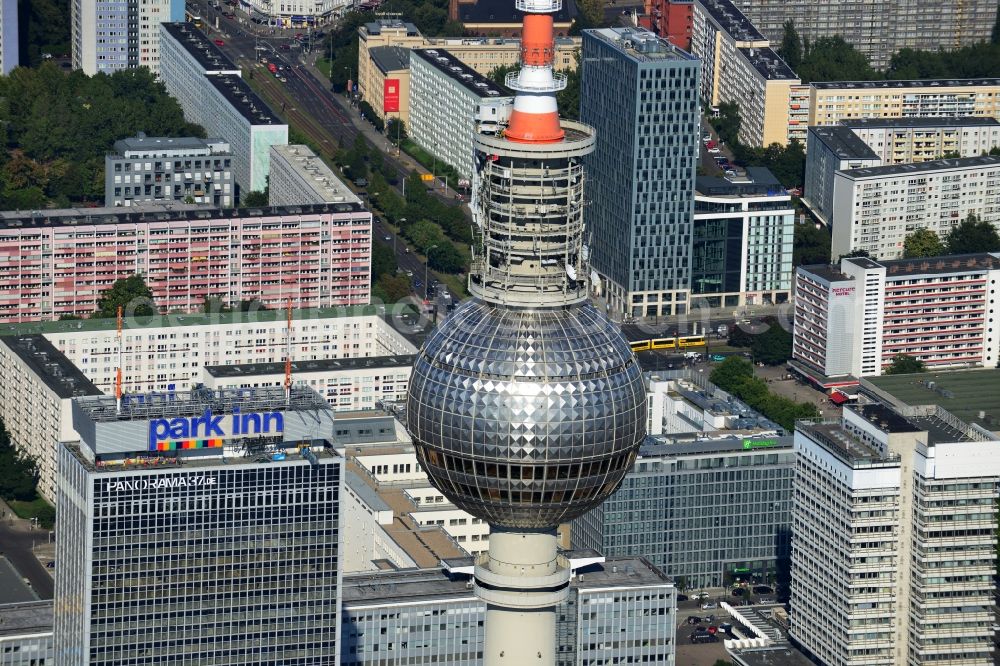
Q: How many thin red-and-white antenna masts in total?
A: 2